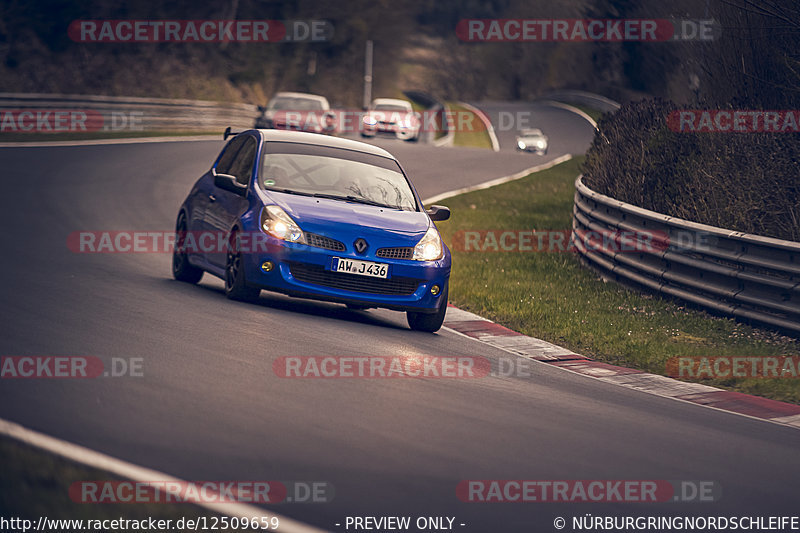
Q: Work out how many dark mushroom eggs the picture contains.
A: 0